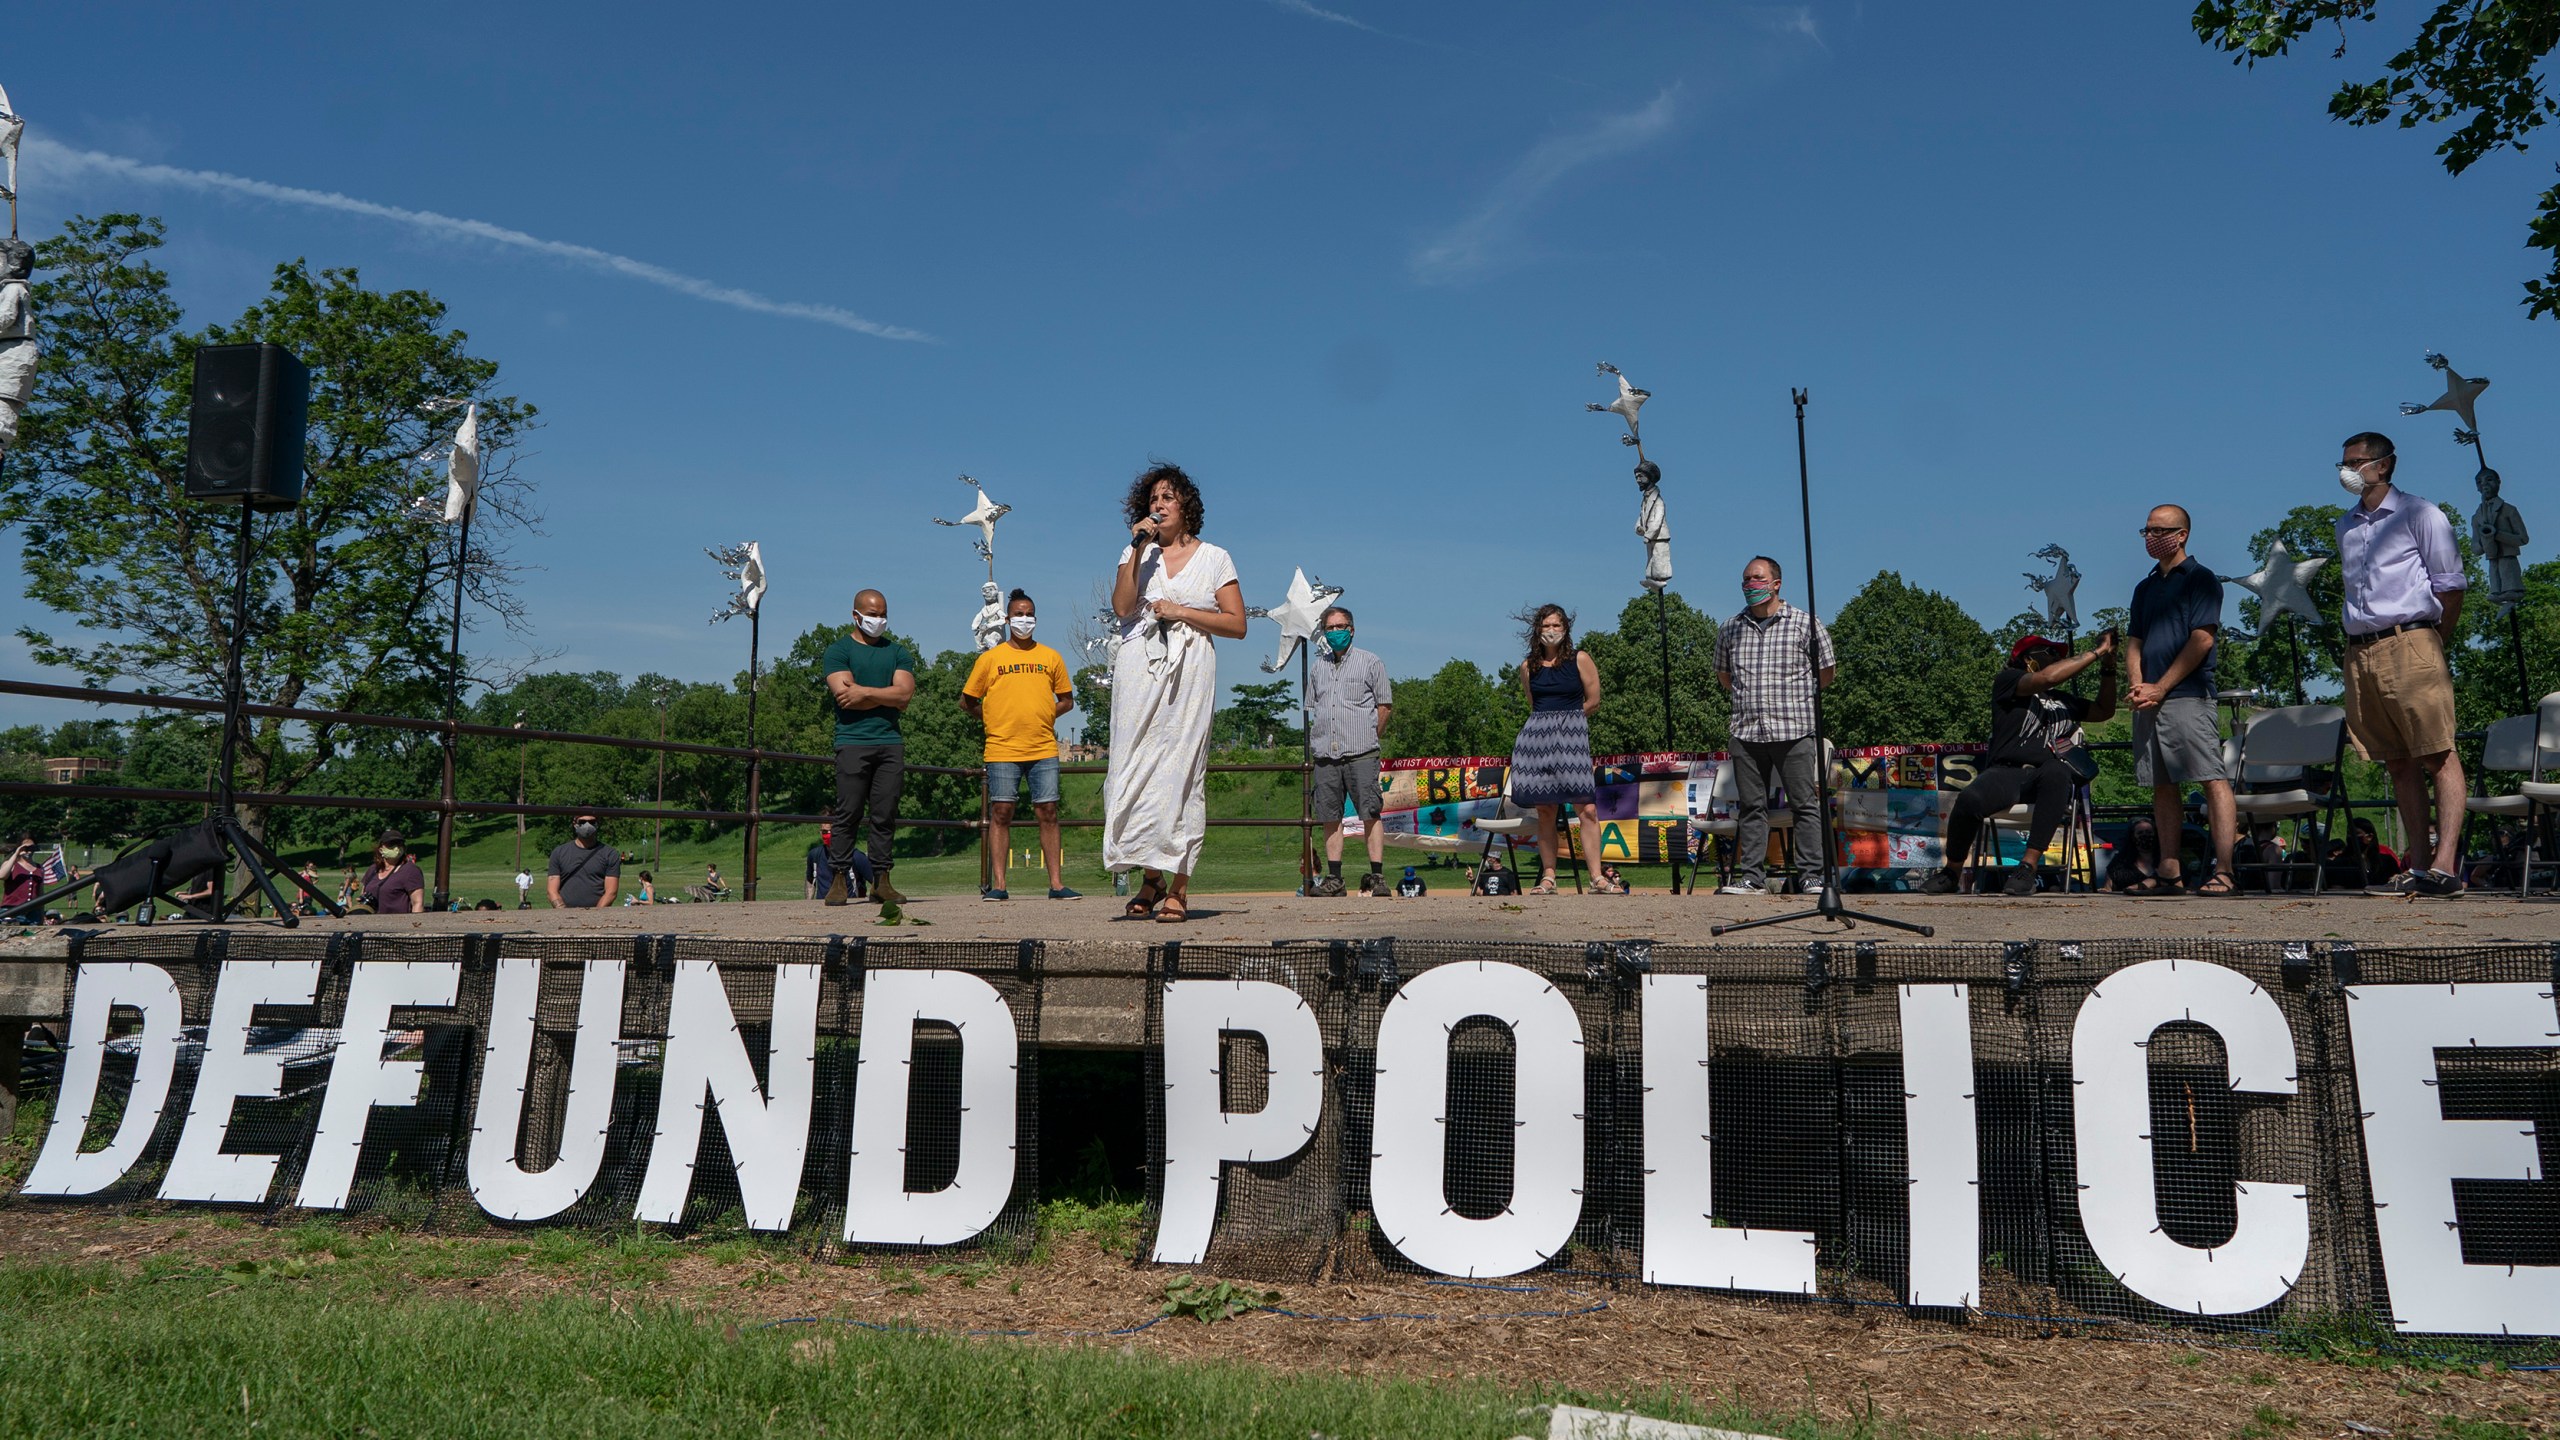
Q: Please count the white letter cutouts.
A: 12